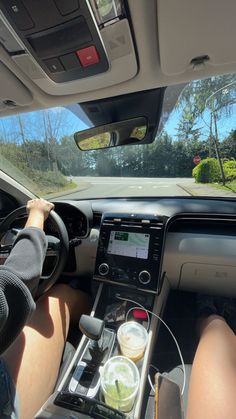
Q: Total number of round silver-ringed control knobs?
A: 2